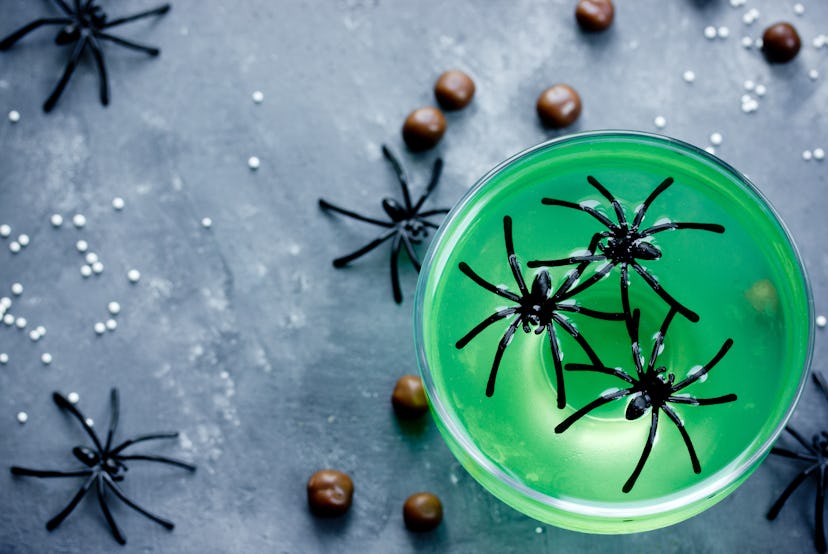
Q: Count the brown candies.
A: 8